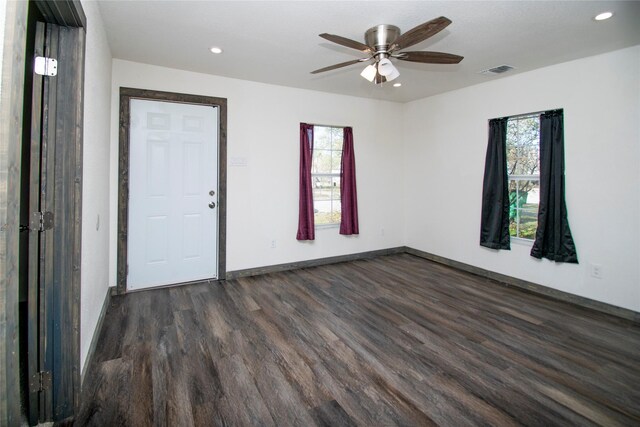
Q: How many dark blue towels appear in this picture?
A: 0